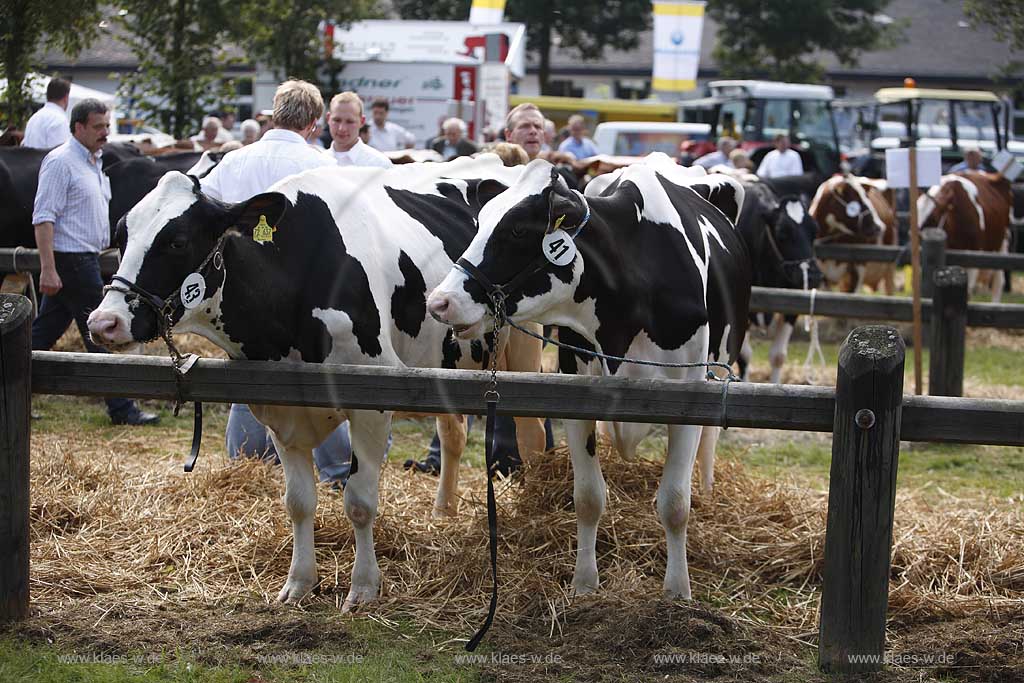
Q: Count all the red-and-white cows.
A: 2